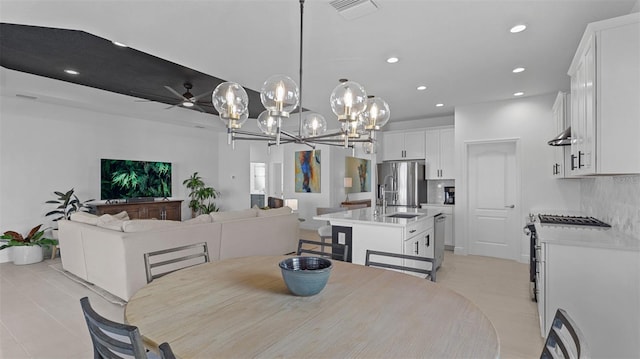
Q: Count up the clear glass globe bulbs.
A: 8